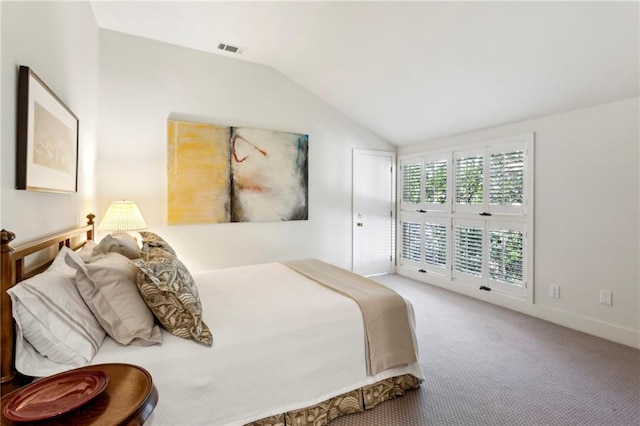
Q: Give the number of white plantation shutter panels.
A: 8